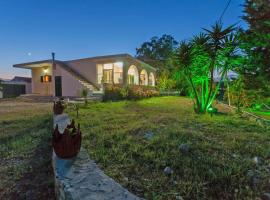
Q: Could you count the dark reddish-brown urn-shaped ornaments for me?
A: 2